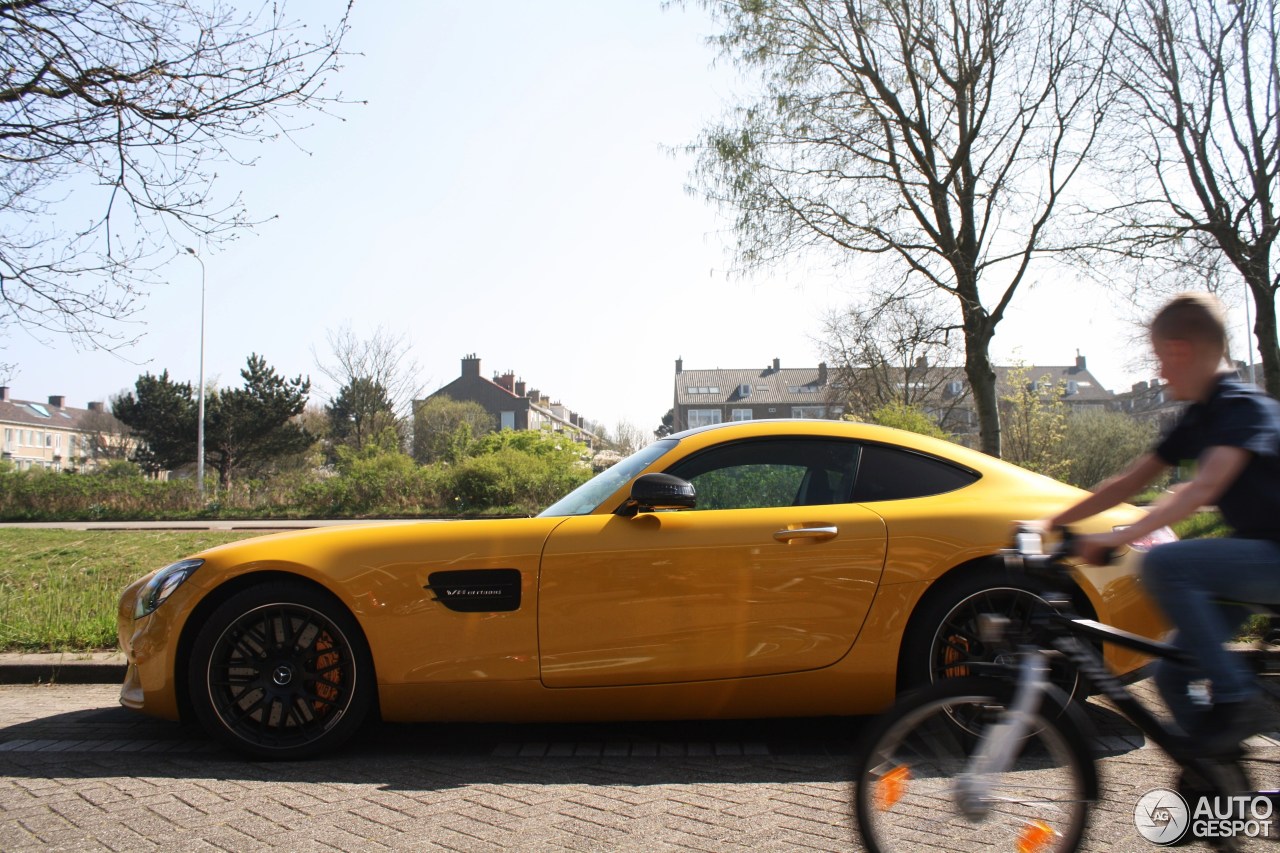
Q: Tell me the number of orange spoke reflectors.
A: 2